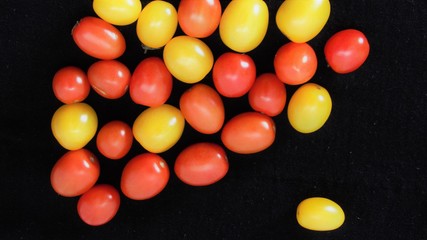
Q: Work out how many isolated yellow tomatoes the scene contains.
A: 1